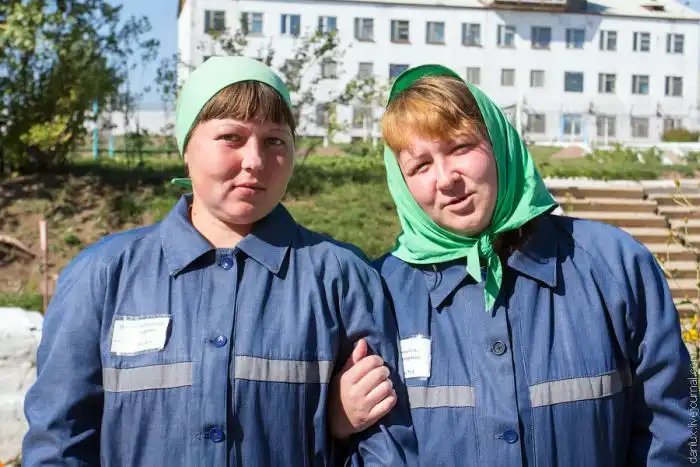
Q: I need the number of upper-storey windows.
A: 14